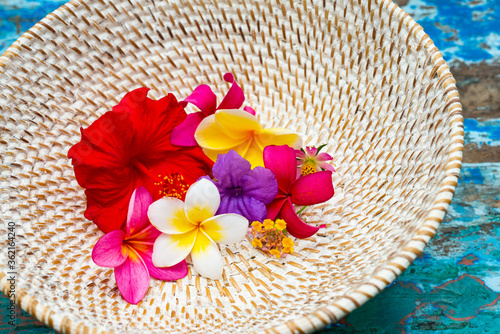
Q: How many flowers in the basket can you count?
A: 9